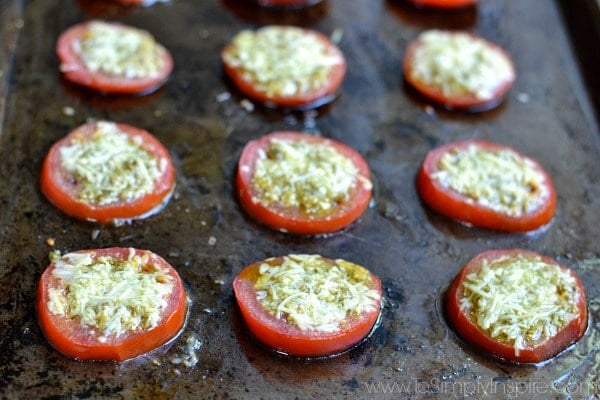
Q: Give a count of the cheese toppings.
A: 9